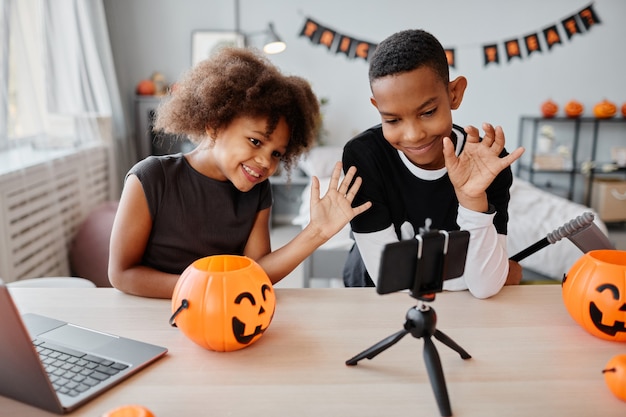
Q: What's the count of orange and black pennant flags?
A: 11